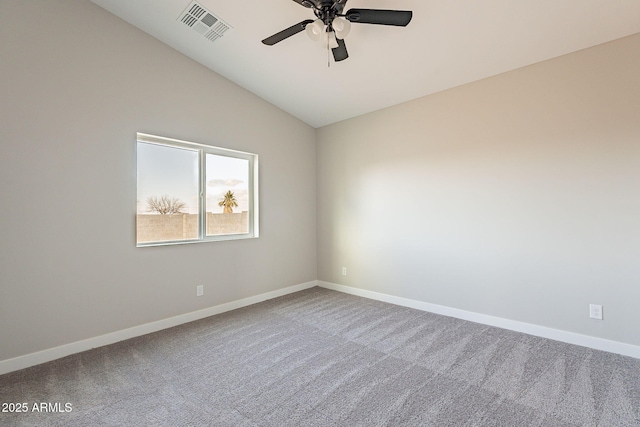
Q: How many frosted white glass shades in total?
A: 3